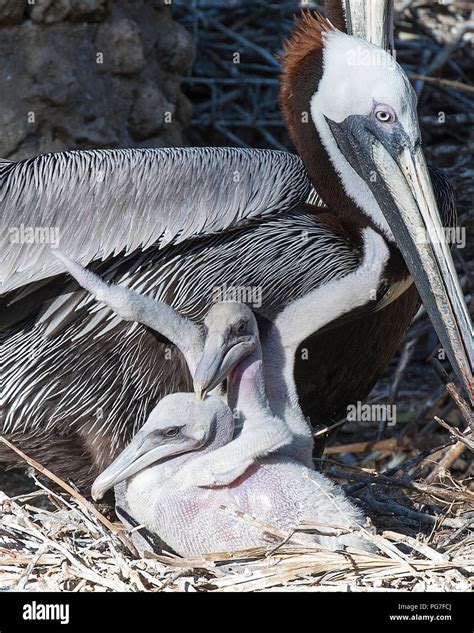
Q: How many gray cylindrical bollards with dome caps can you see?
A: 0